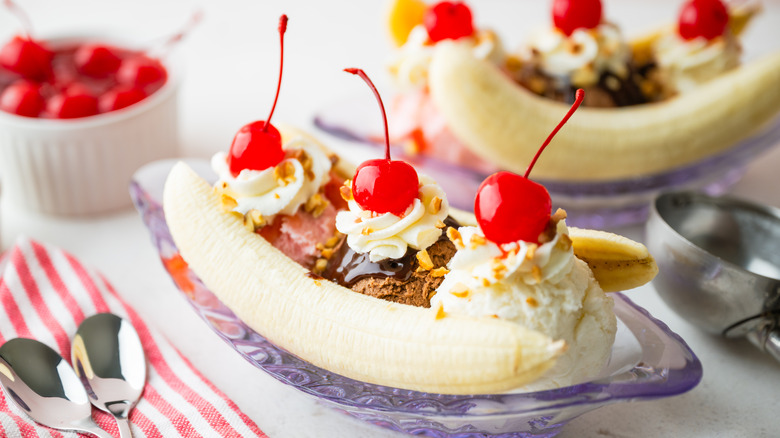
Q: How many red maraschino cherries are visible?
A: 12